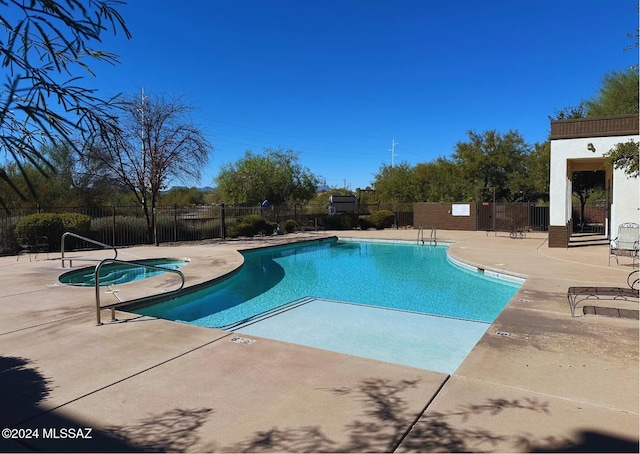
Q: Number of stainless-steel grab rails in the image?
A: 4